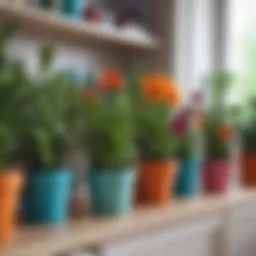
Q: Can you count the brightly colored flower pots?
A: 7